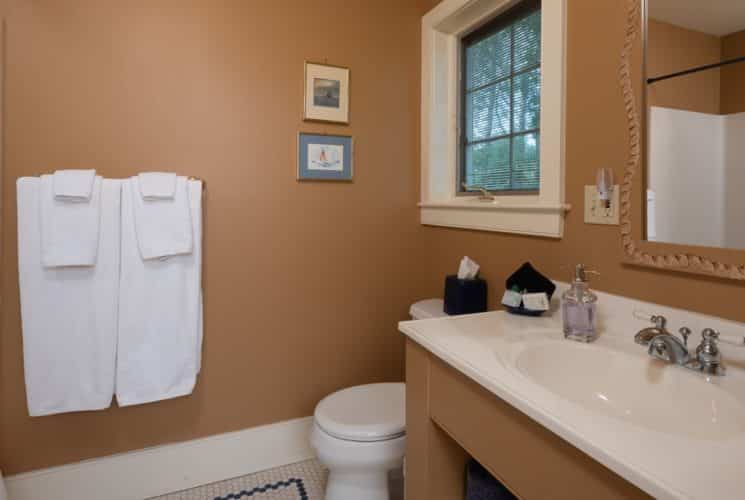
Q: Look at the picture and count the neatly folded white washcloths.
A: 2